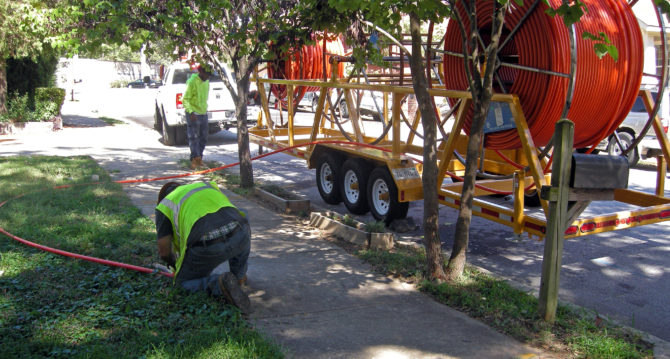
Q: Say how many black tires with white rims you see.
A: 3